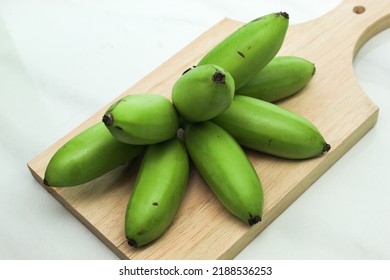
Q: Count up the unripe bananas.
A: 8